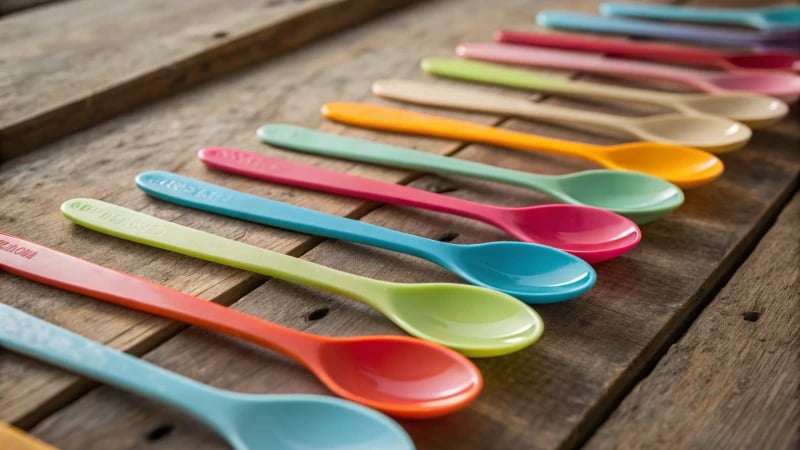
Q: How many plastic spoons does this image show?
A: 14